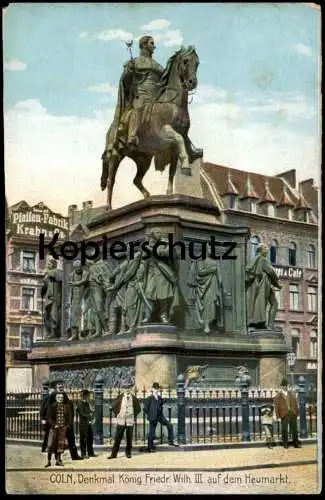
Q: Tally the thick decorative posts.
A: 5